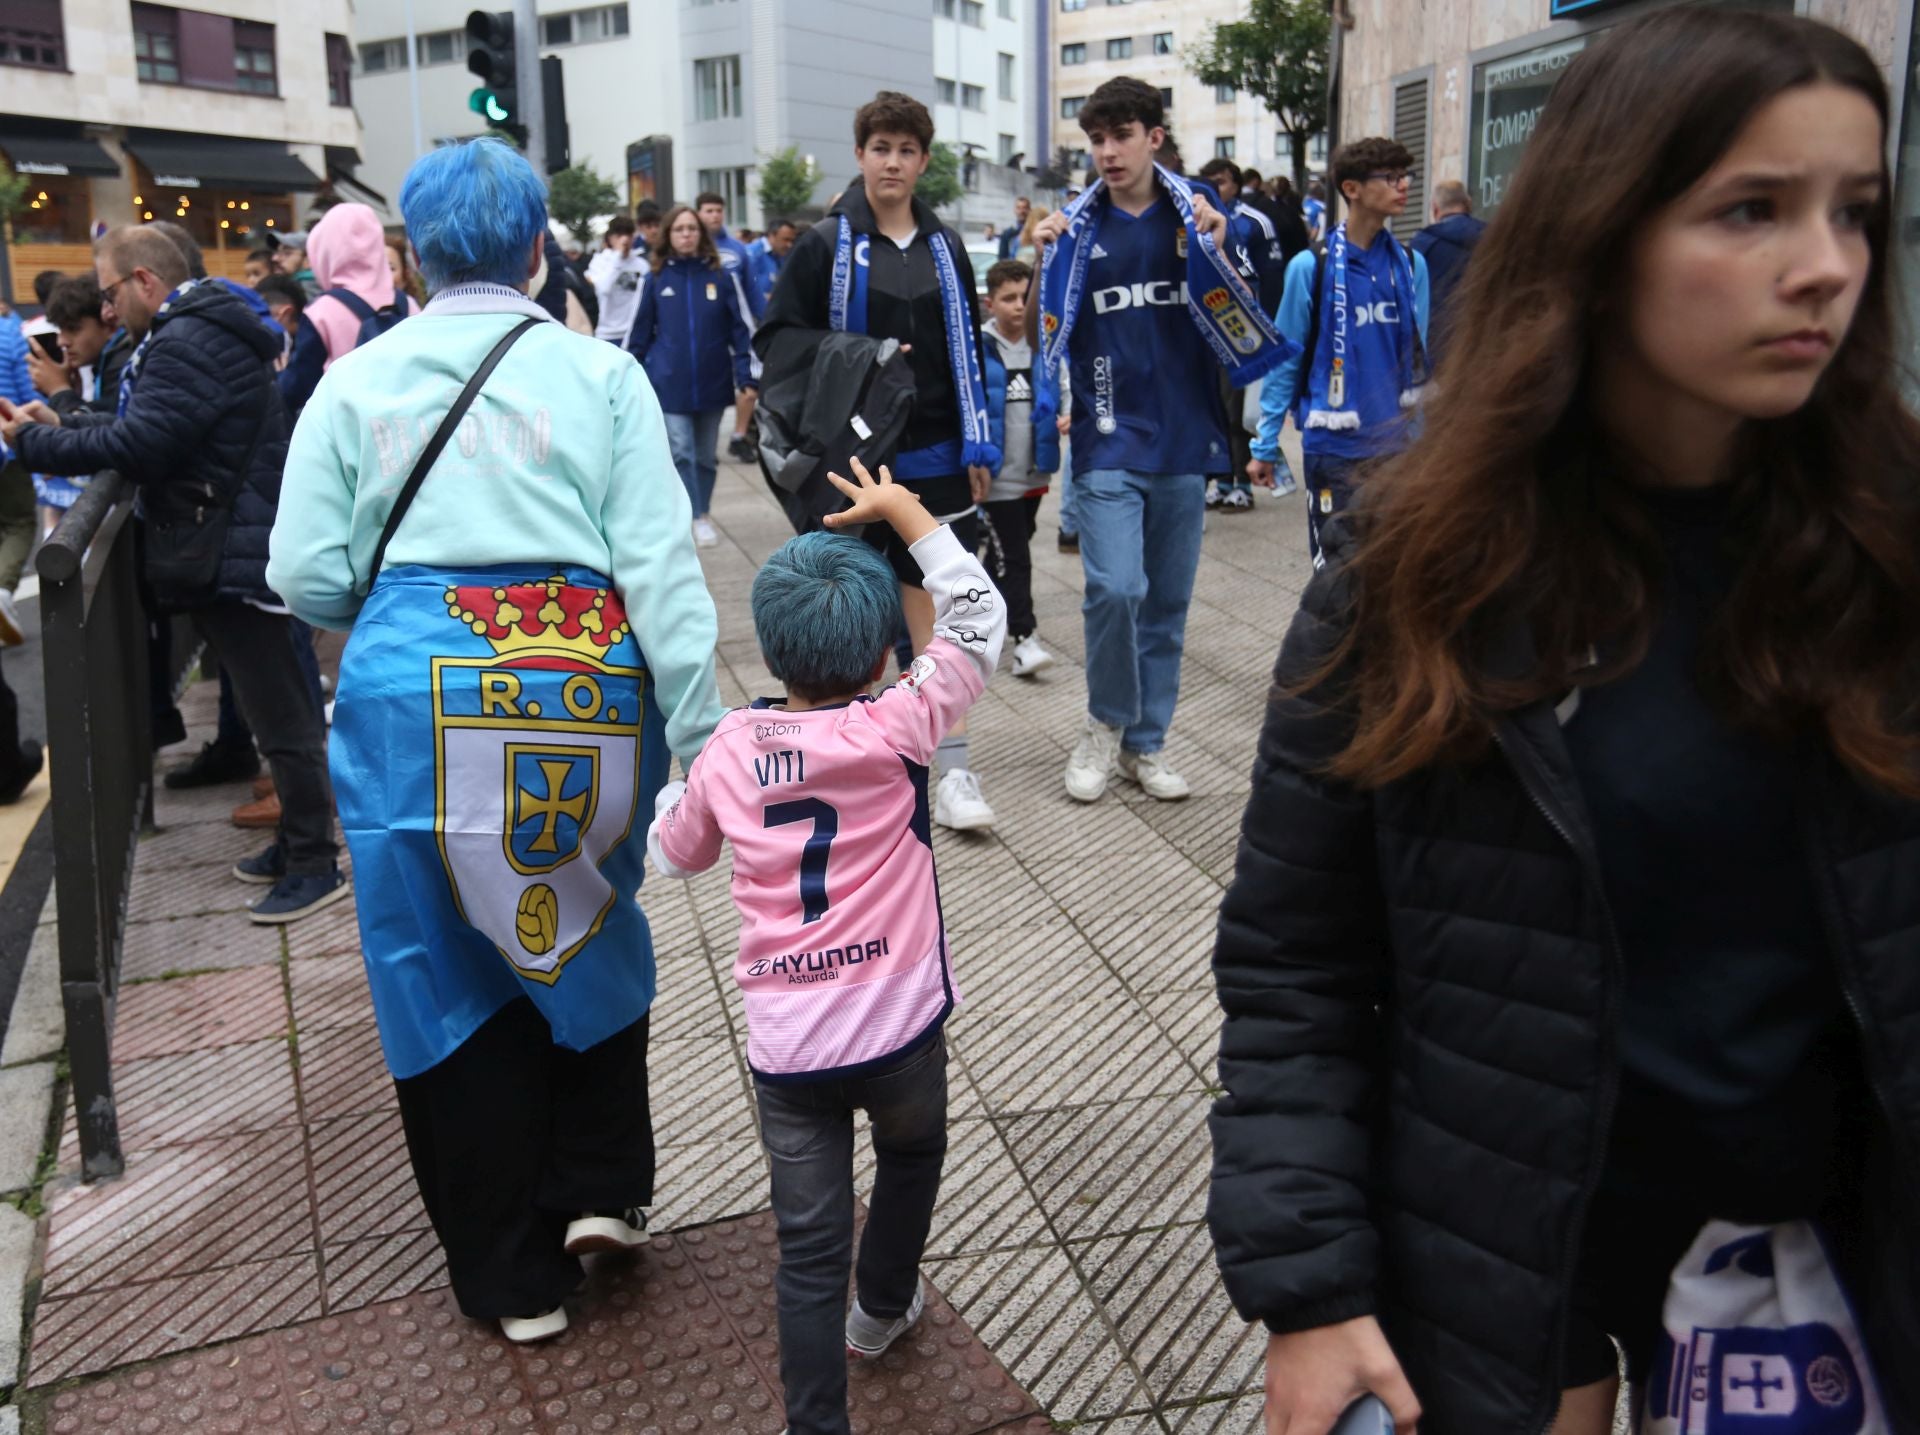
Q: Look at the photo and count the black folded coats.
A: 1